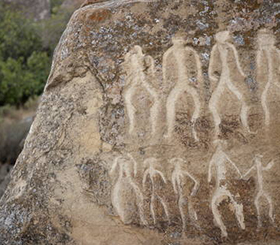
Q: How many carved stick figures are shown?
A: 9